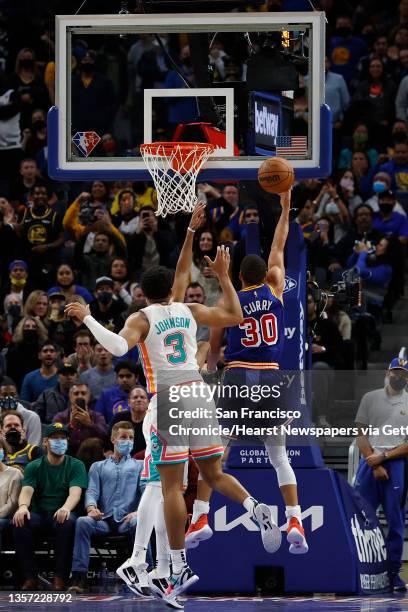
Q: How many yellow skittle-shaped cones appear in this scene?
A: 0